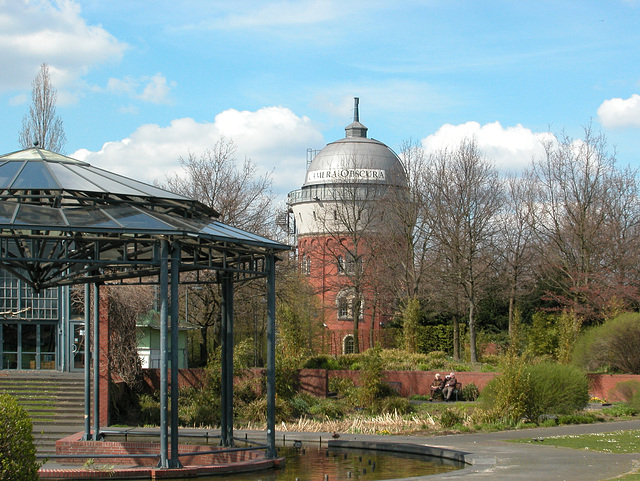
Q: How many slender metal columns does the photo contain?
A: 7